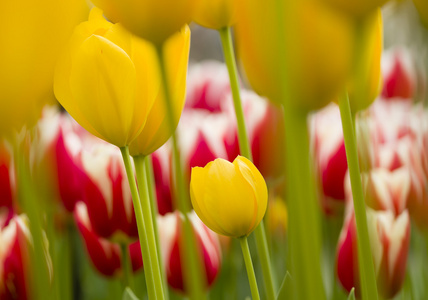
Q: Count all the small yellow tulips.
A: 1